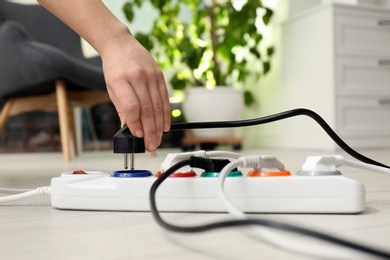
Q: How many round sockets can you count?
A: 5